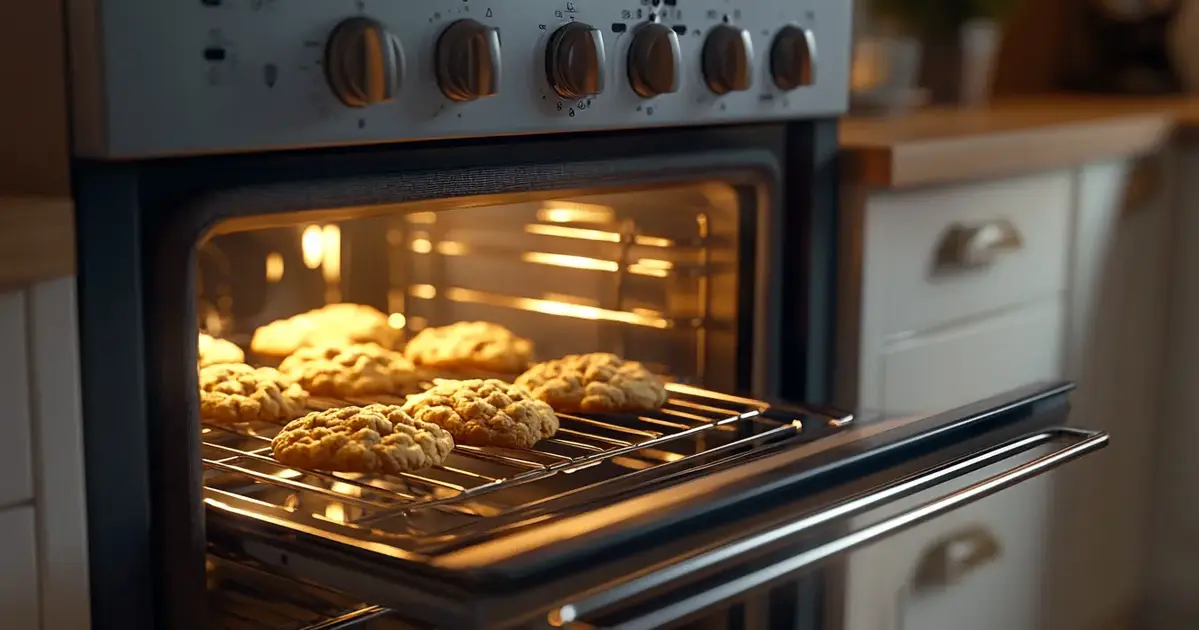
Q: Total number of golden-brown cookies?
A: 8